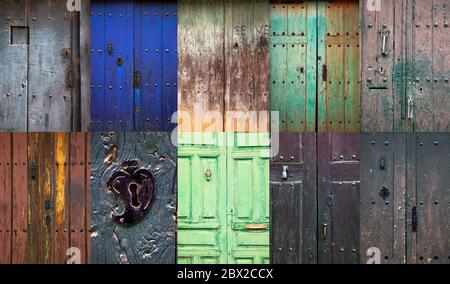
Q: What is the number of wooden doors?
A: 10